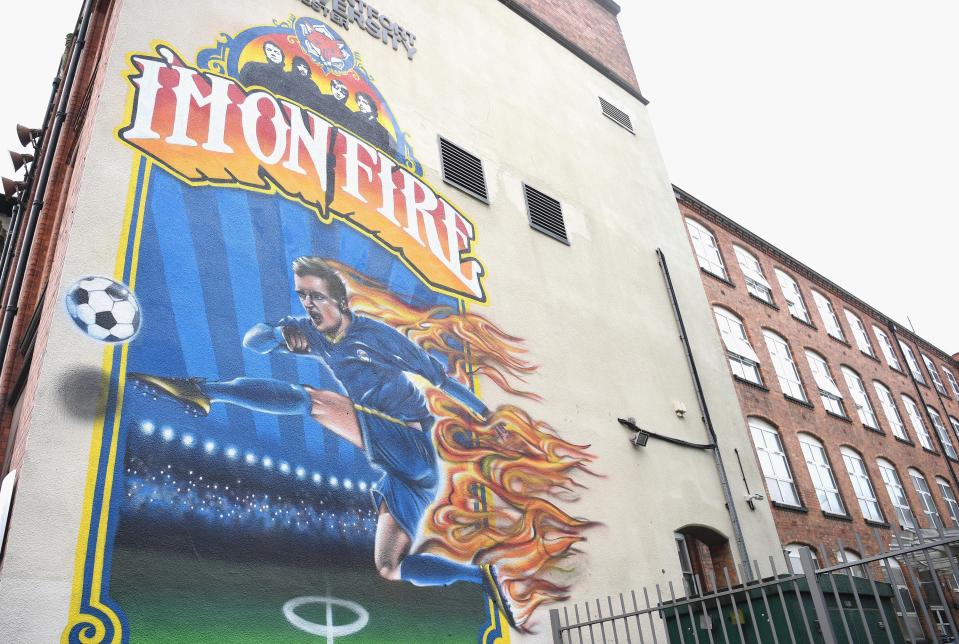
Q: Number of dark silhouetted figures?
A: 4